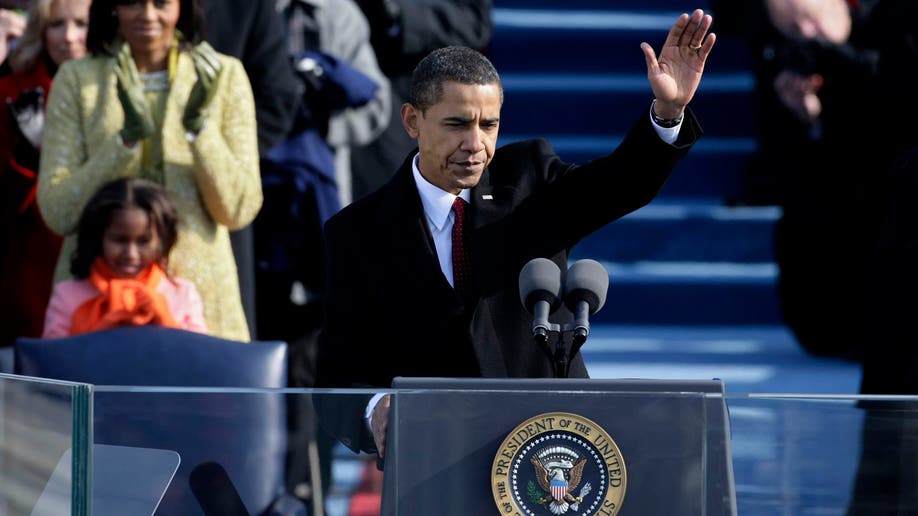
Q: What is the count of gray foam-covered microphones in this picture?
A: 2